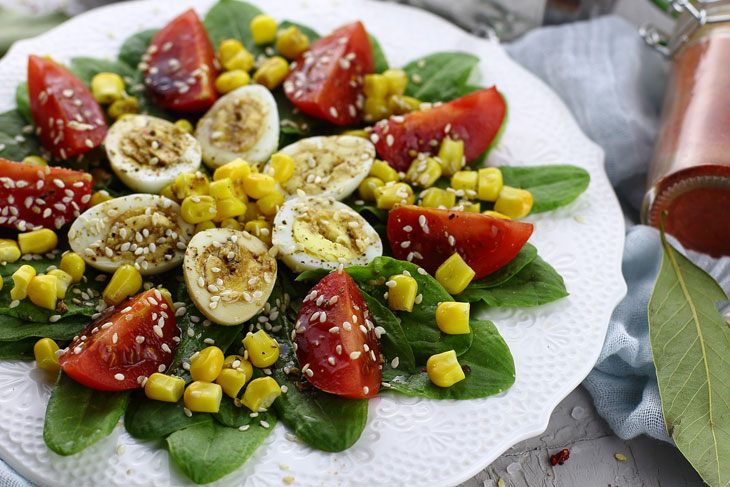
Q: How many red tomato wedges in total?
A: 8